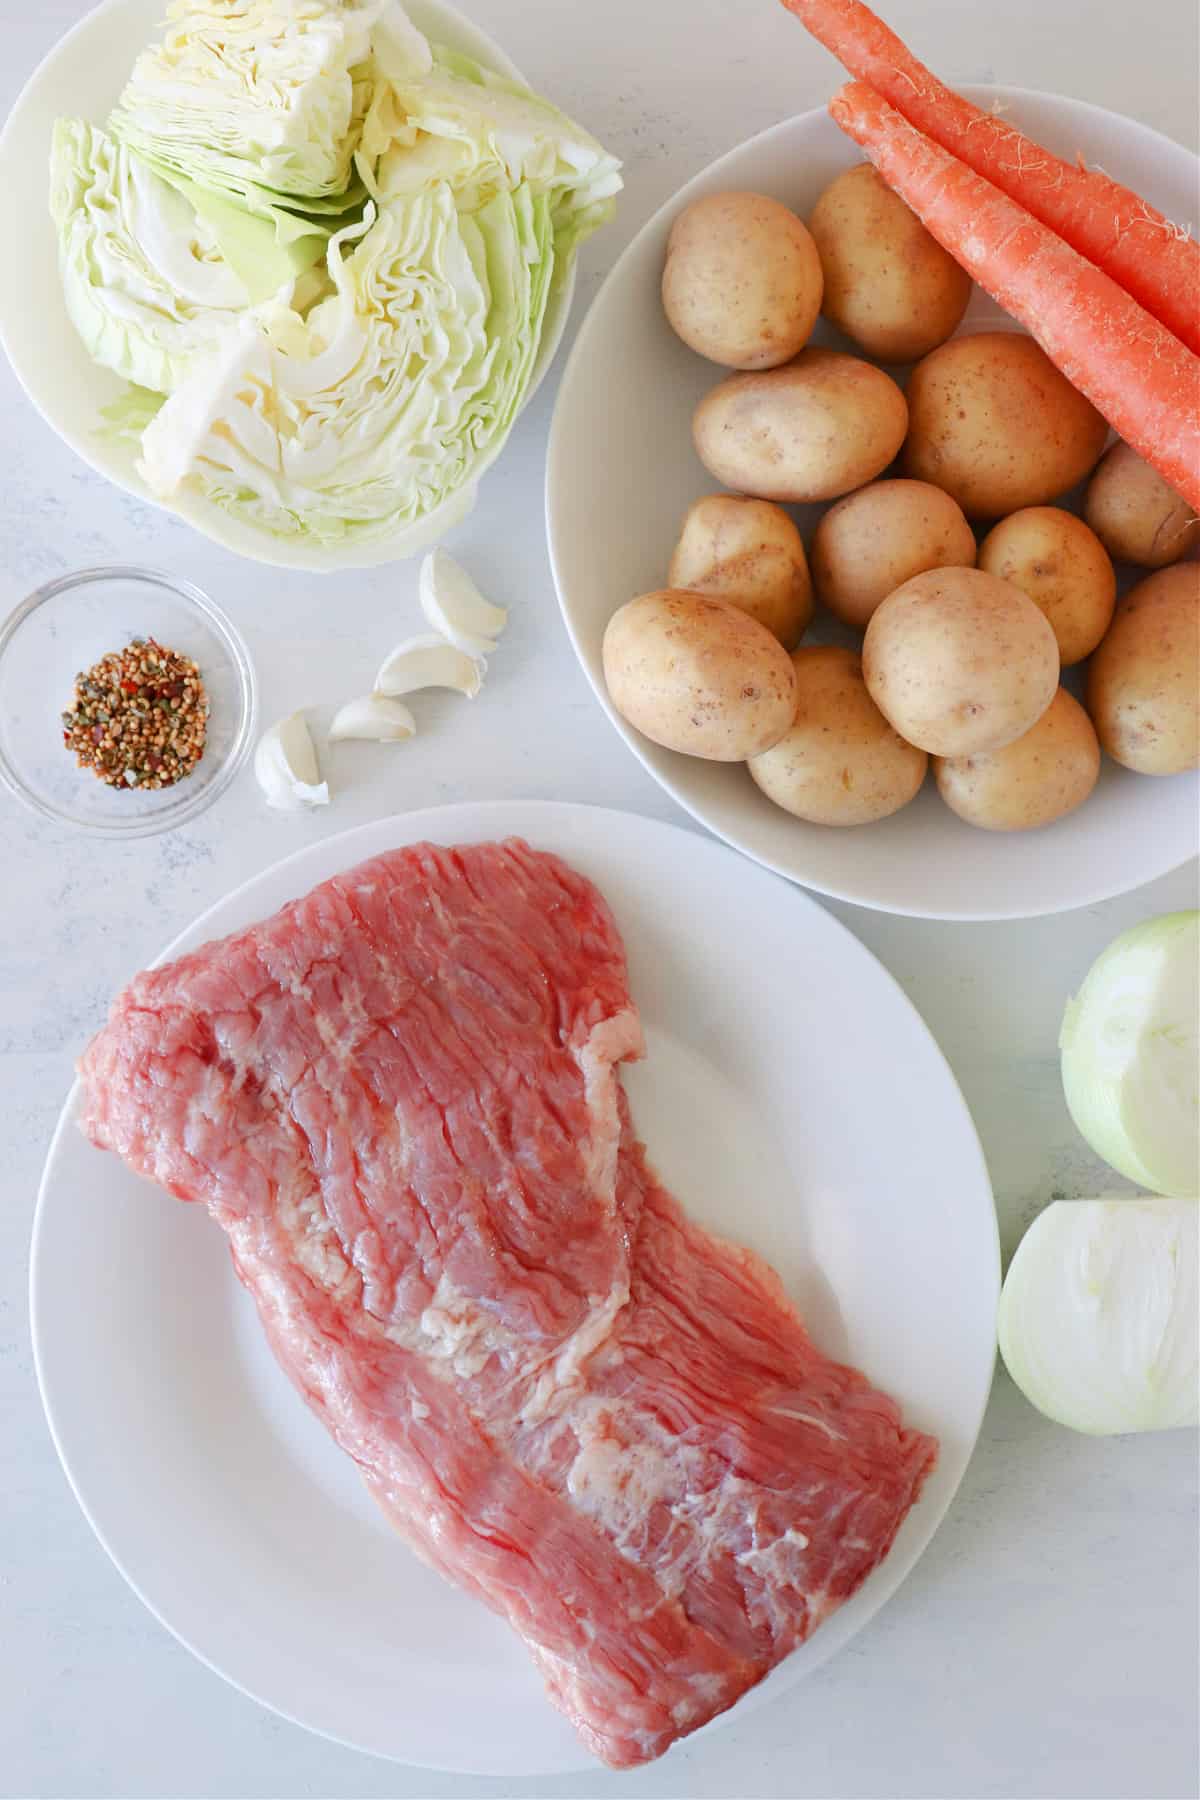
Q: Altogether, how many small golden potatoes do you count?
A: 13